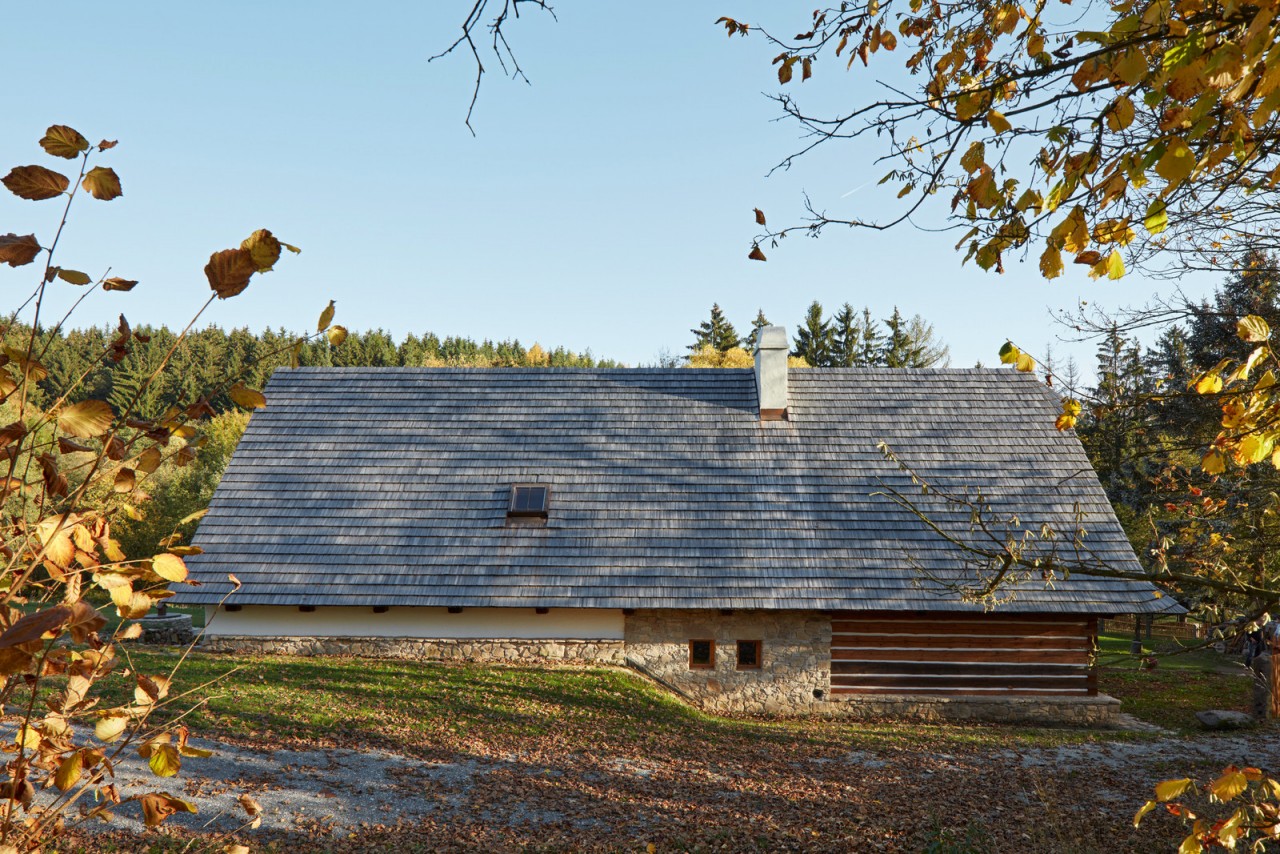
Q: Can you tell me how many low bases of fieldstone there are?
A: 2